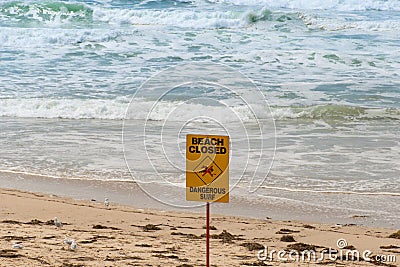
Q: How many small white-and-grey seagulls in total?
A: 5